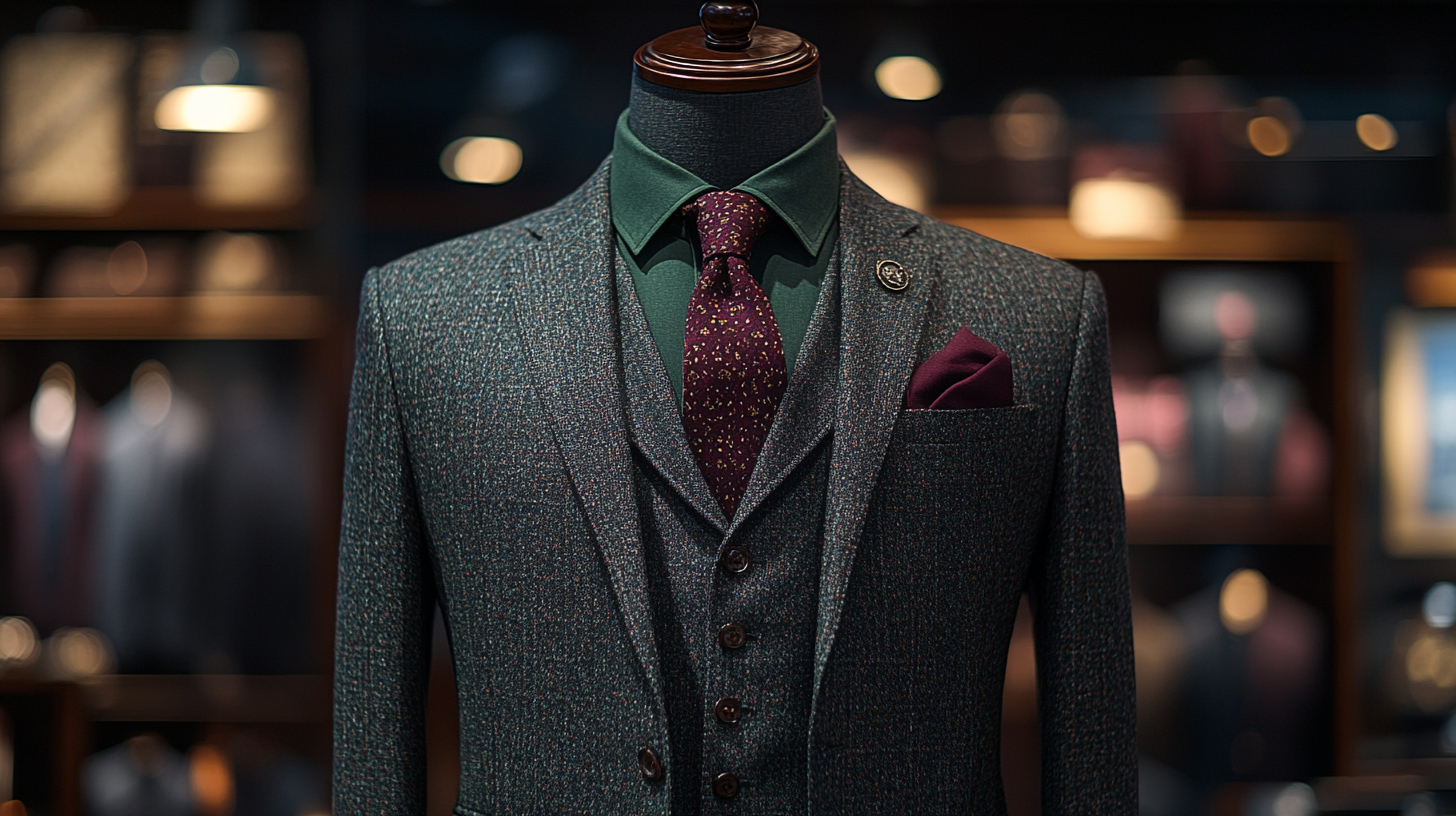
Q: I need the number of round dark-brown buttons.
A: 5